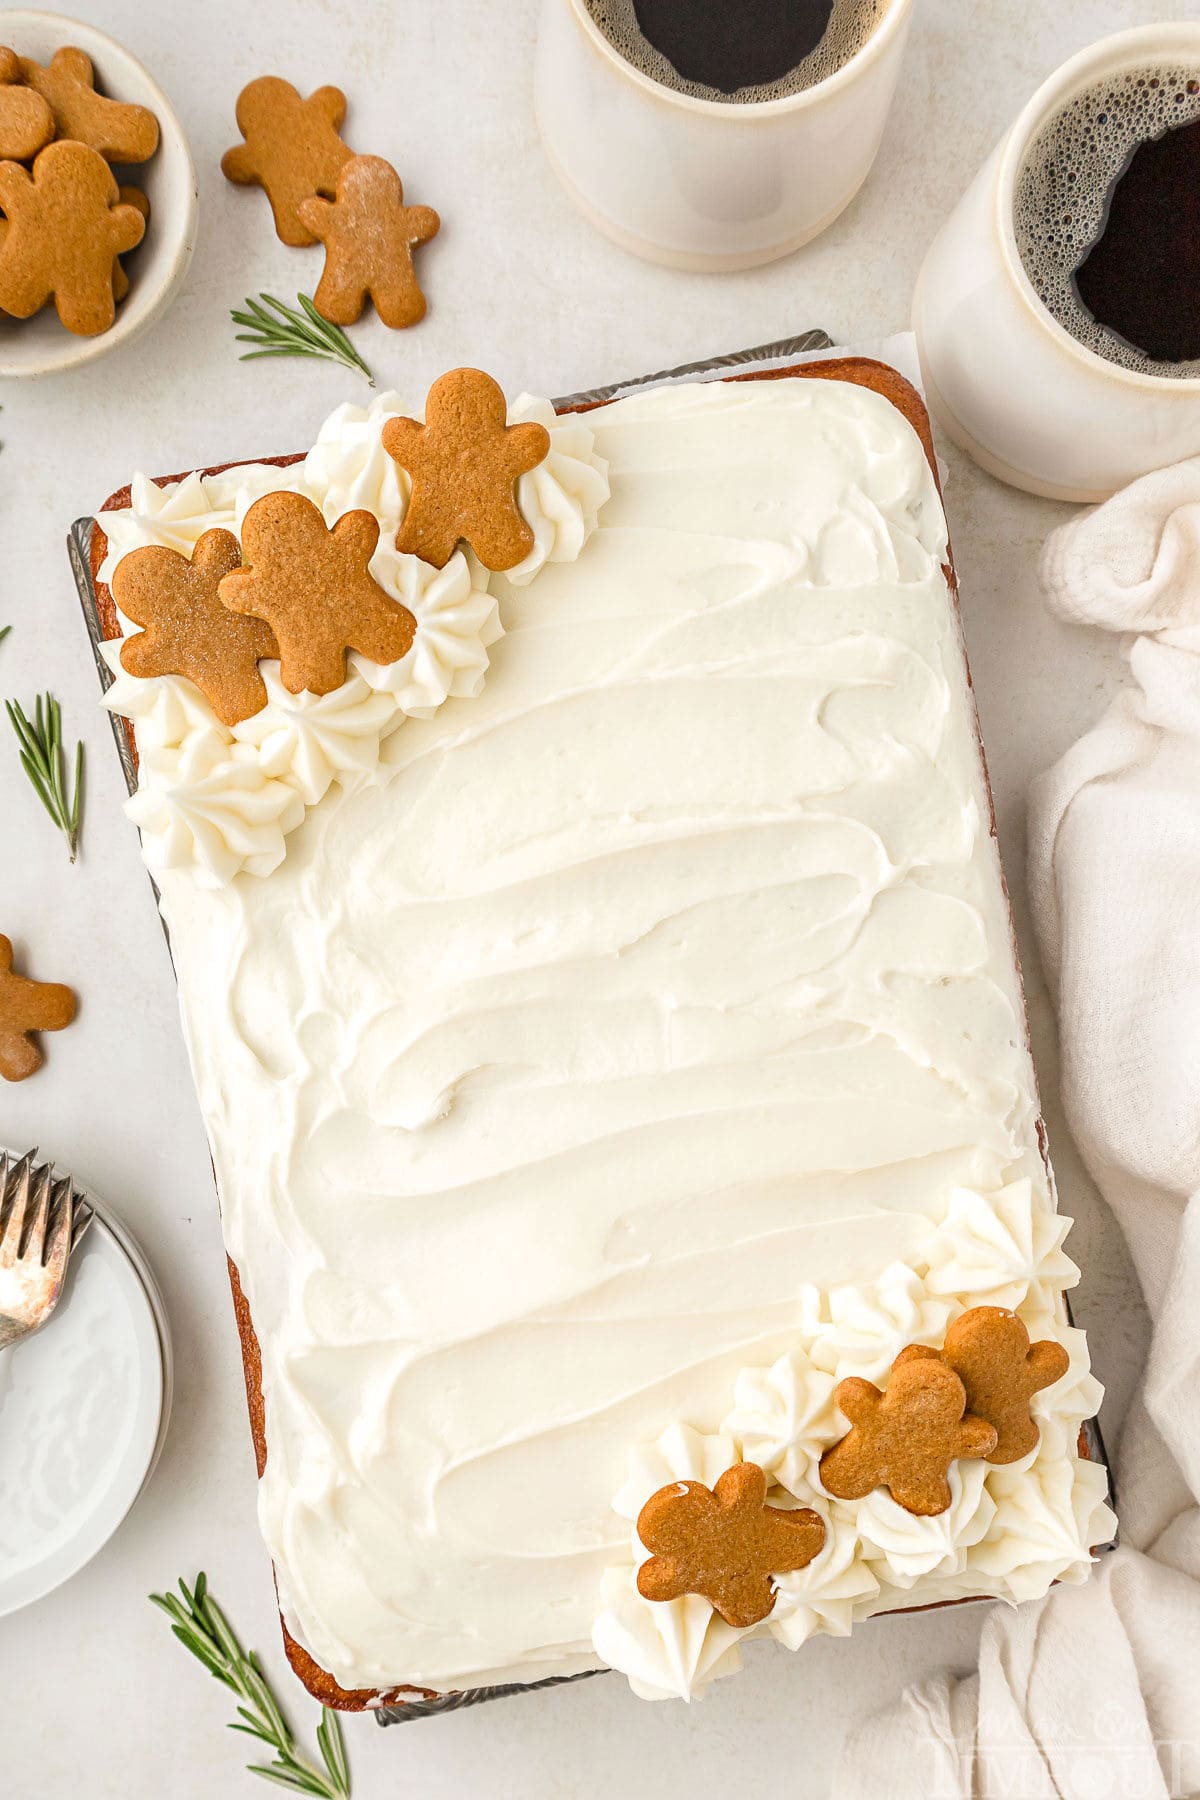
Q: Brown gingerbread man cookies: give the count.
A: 13